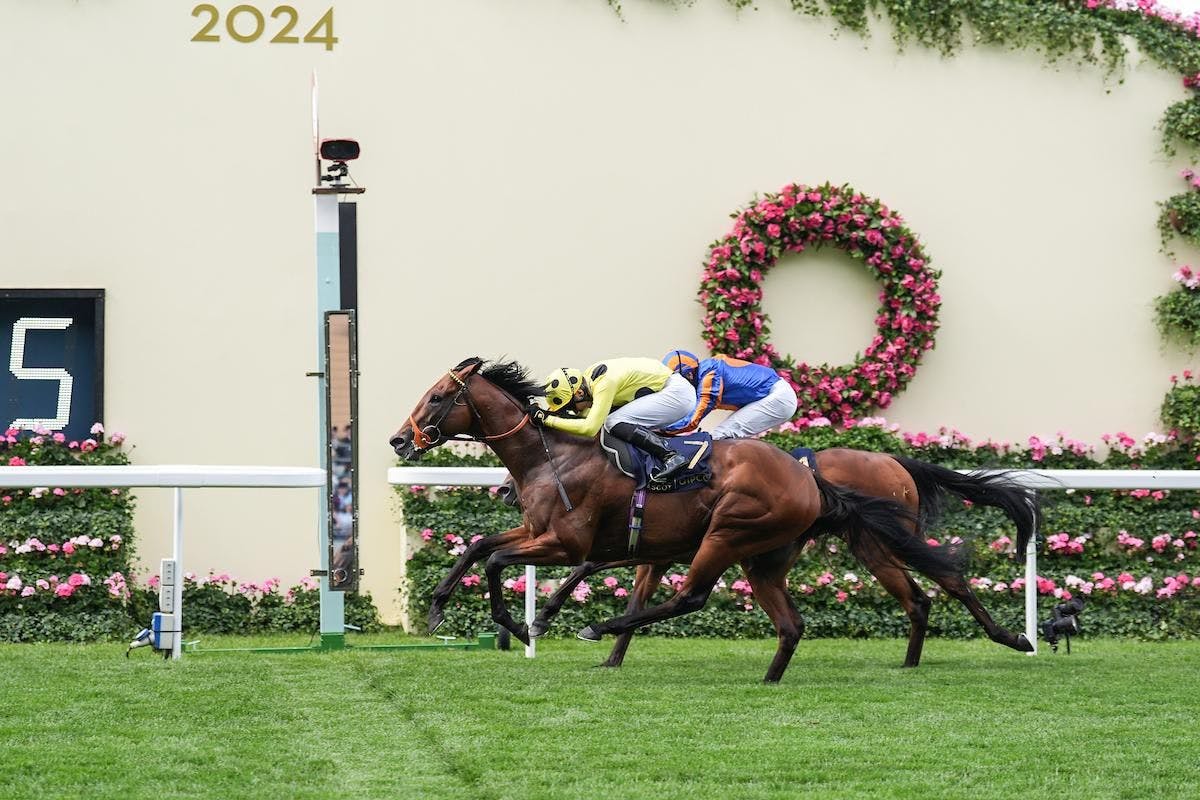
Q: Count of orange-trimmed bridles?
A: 1